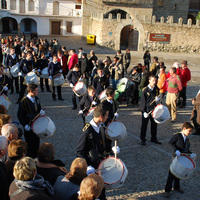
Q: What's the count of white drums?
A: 13